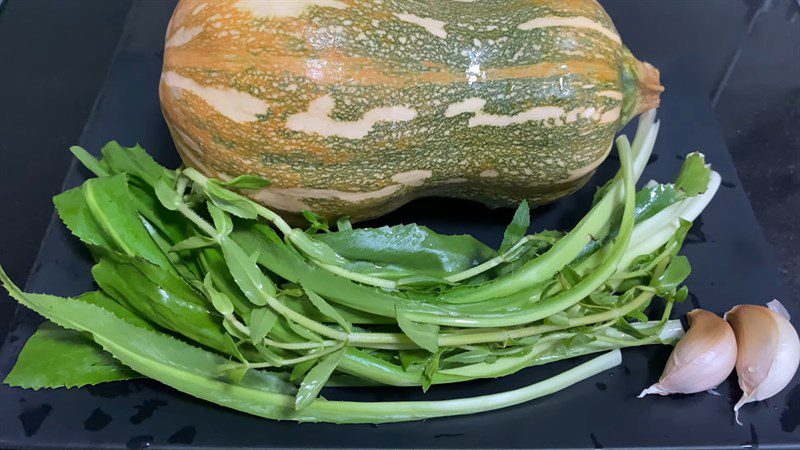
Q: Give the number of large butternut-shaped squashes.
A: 1